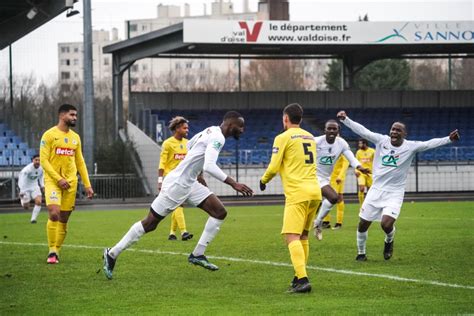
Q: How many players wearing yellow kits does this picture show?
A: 5